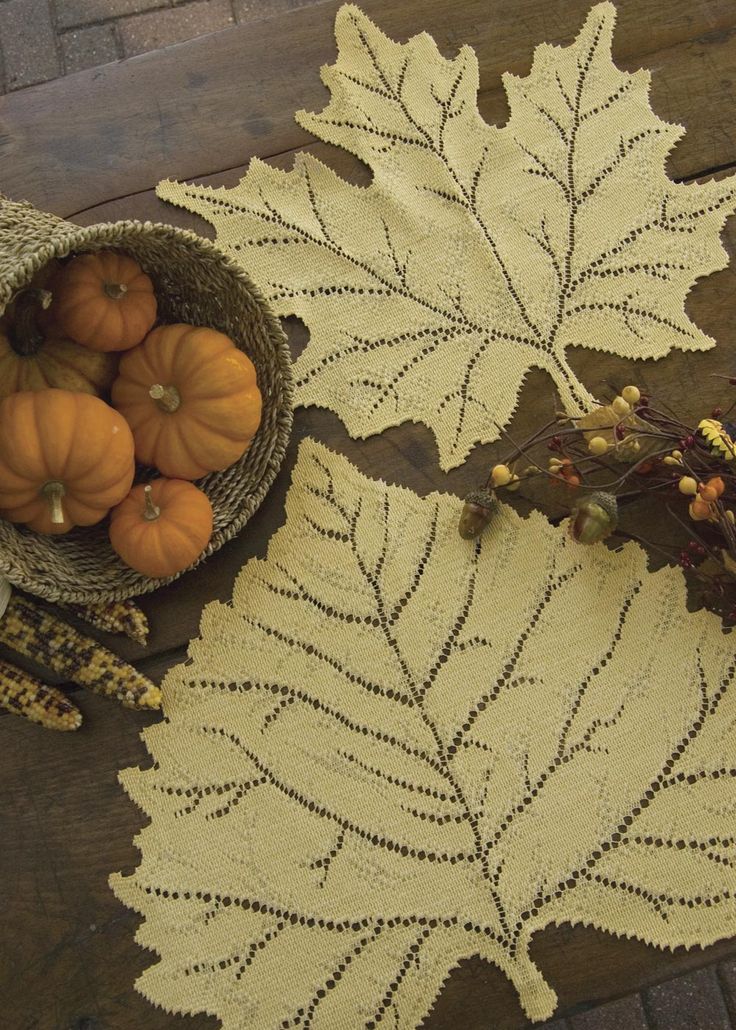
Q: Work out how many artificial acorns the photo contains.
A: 2